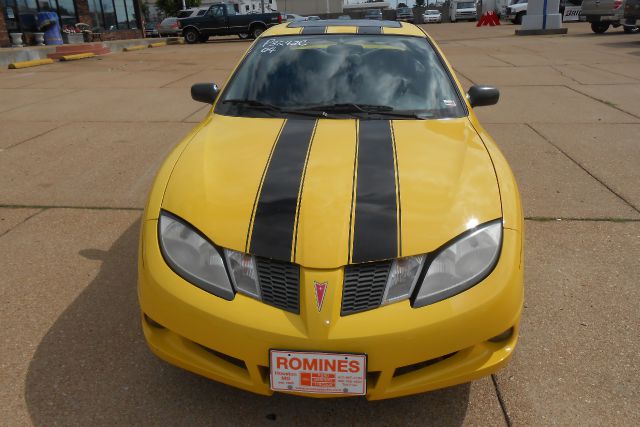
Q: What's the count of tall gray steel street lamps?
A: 0